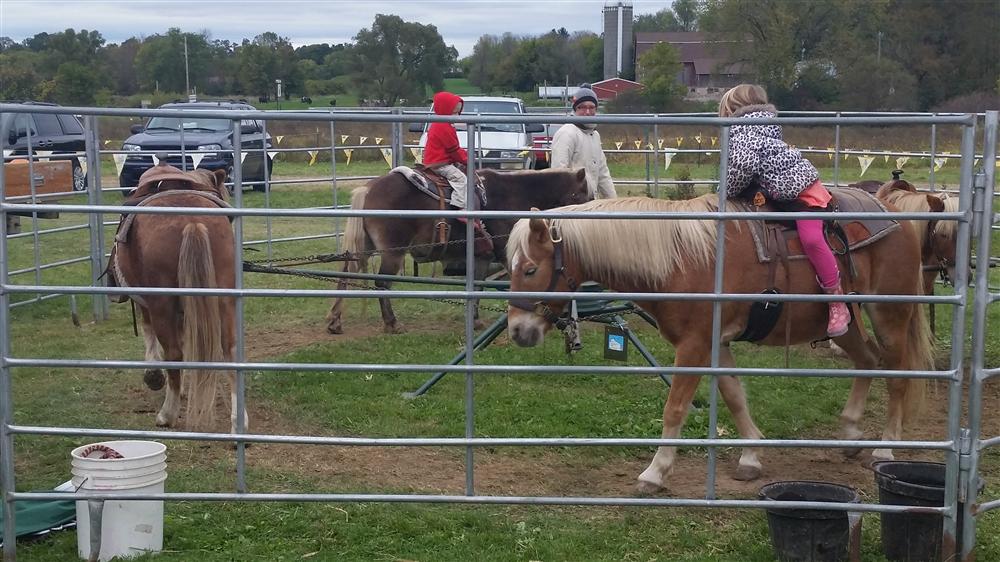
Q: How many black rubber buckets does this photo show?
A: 2